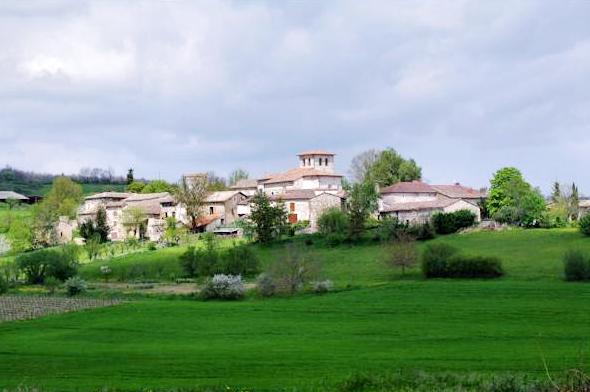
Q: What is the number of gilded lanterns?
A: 0